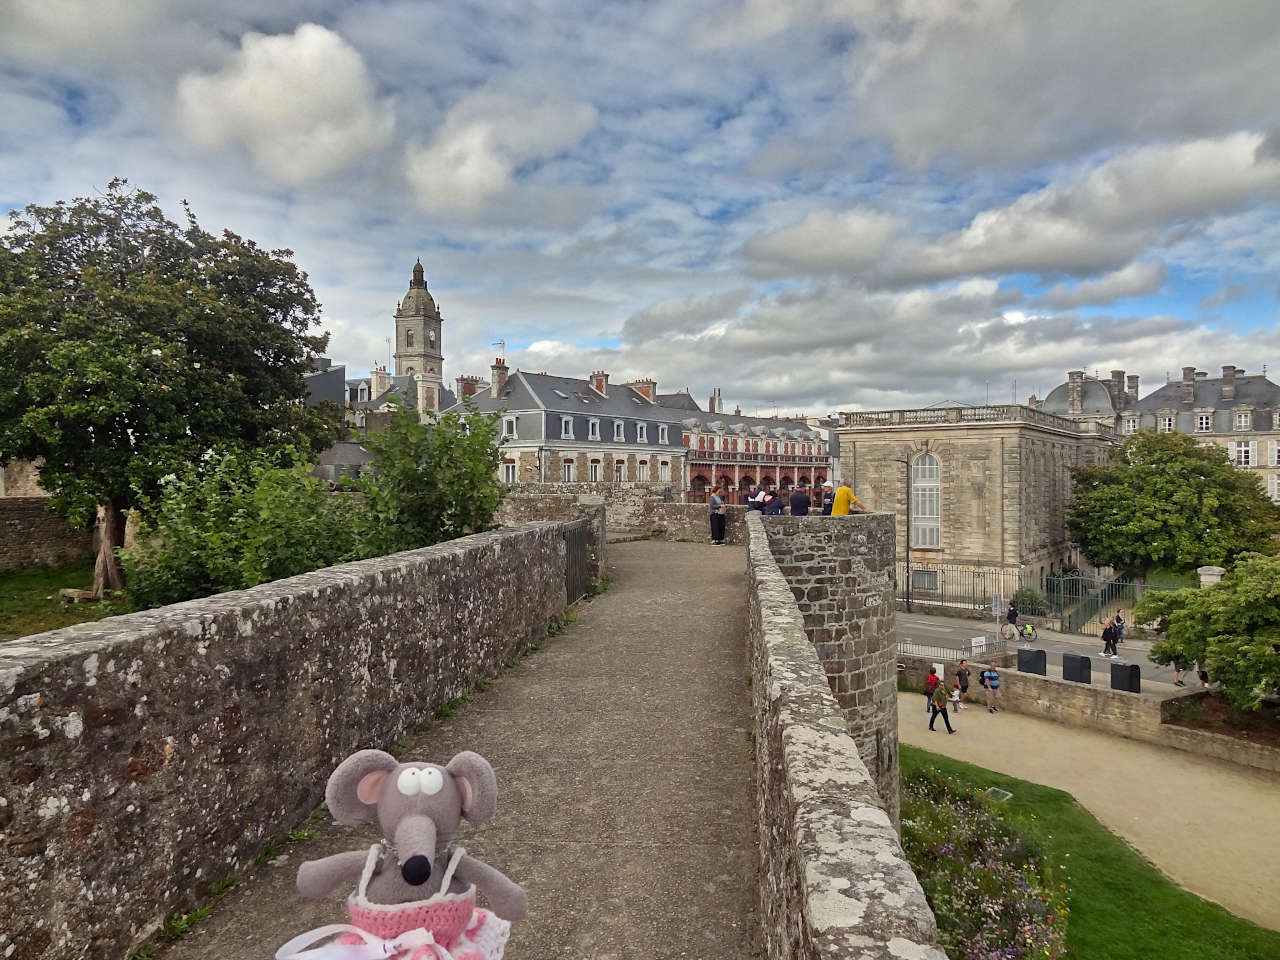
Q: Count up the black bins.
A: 3